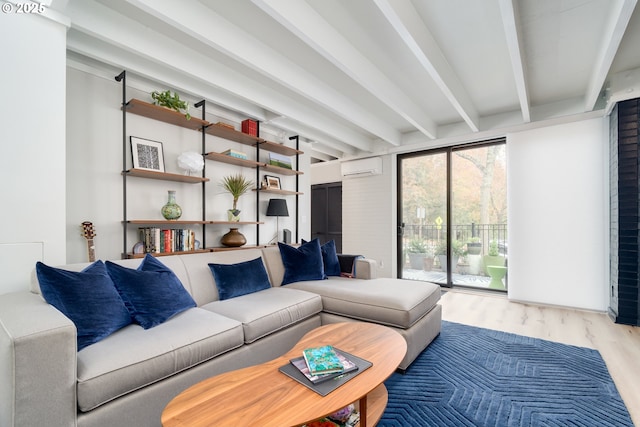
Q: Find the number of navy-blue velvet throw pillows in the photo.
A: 5